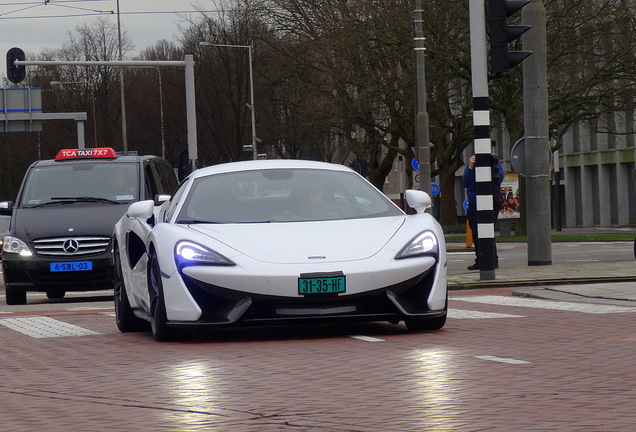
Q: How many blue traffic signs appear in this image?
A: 3